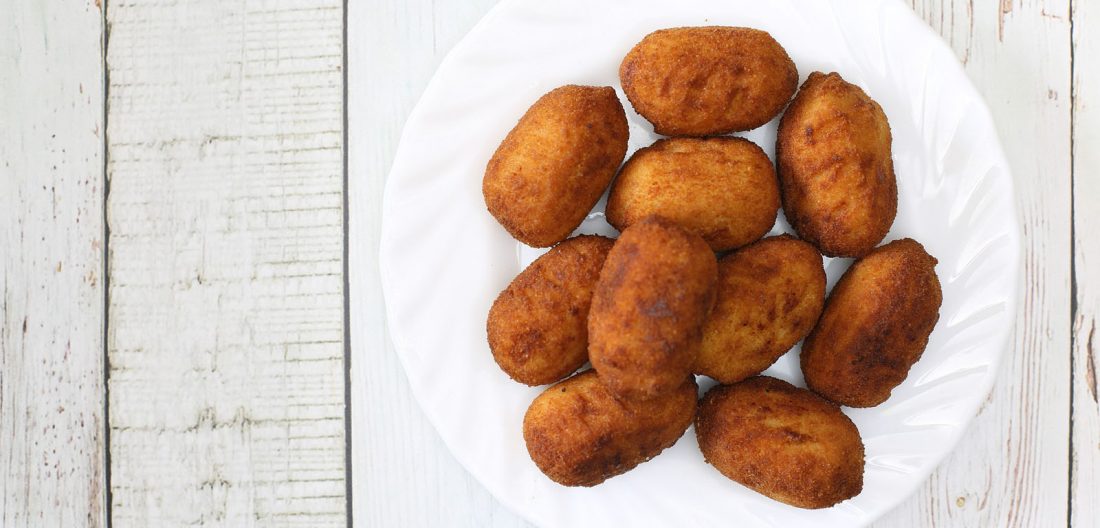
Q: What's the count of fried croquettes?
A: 10